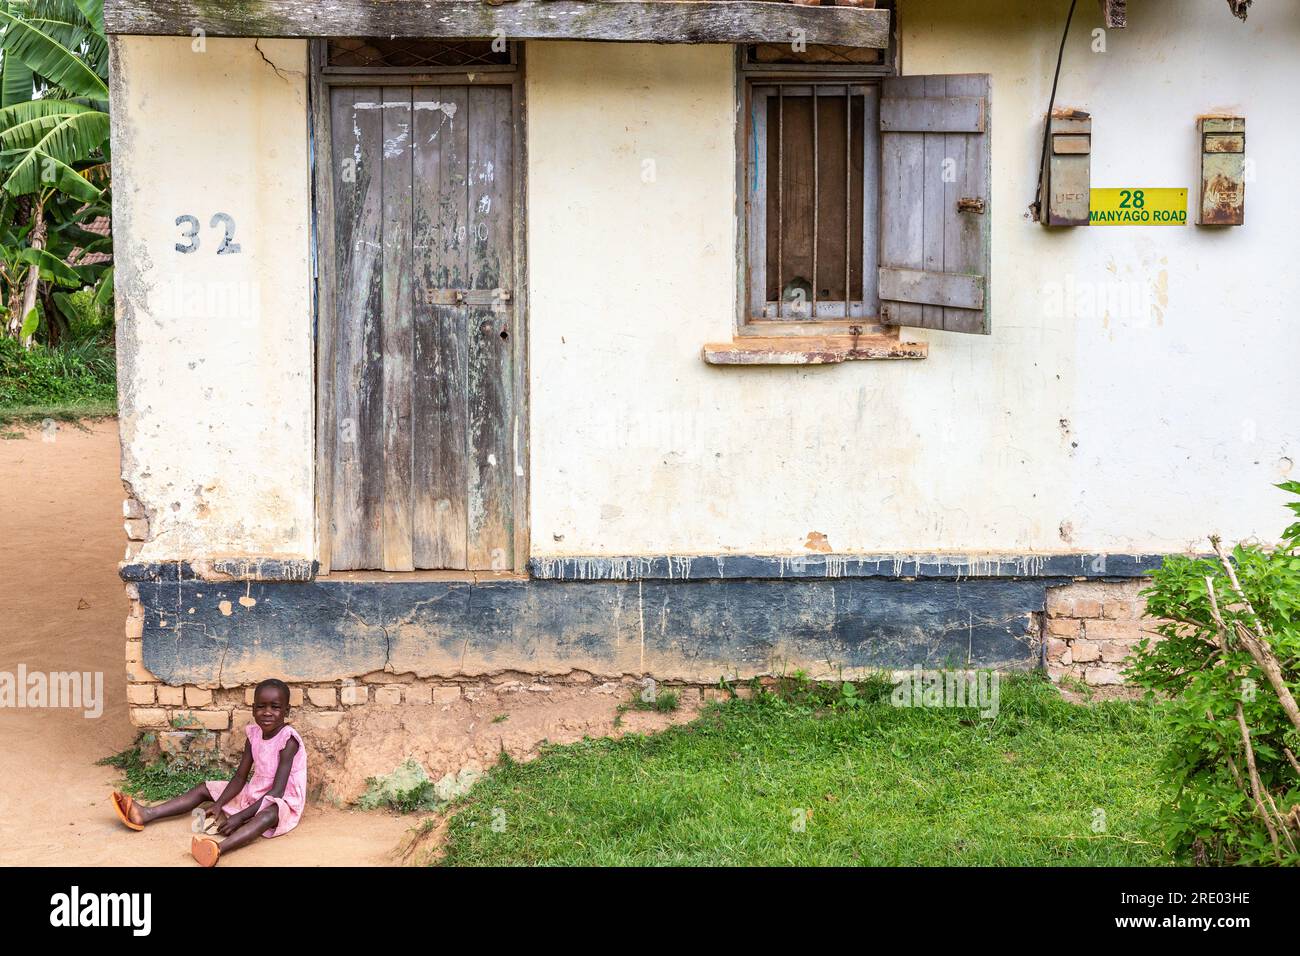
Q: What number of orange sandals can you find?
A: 2